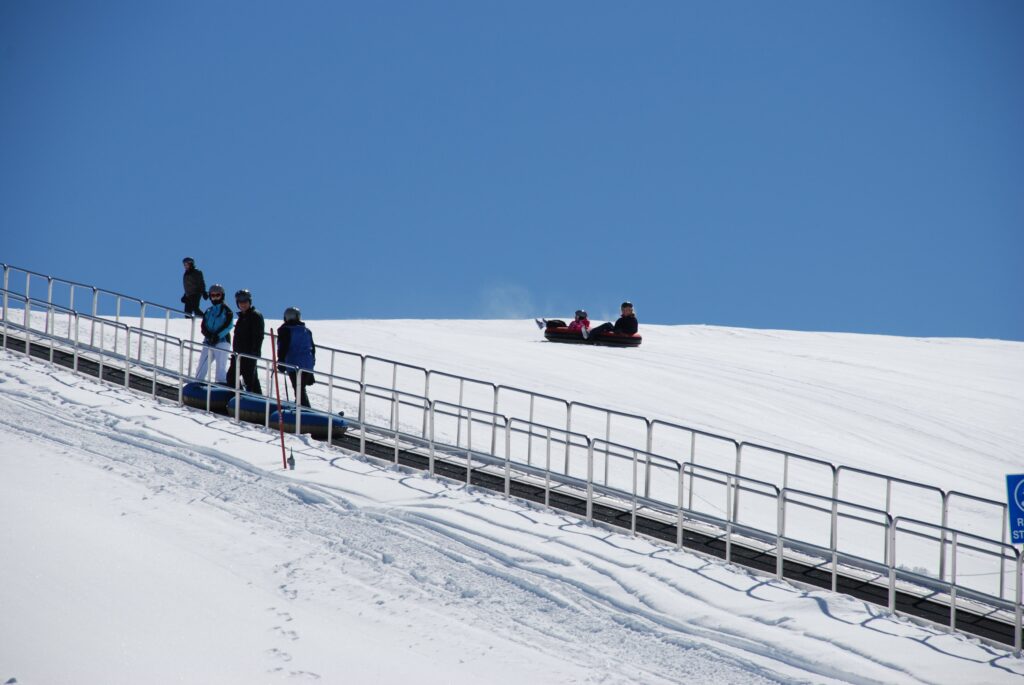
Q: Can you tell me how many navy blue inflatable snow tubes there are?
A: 3